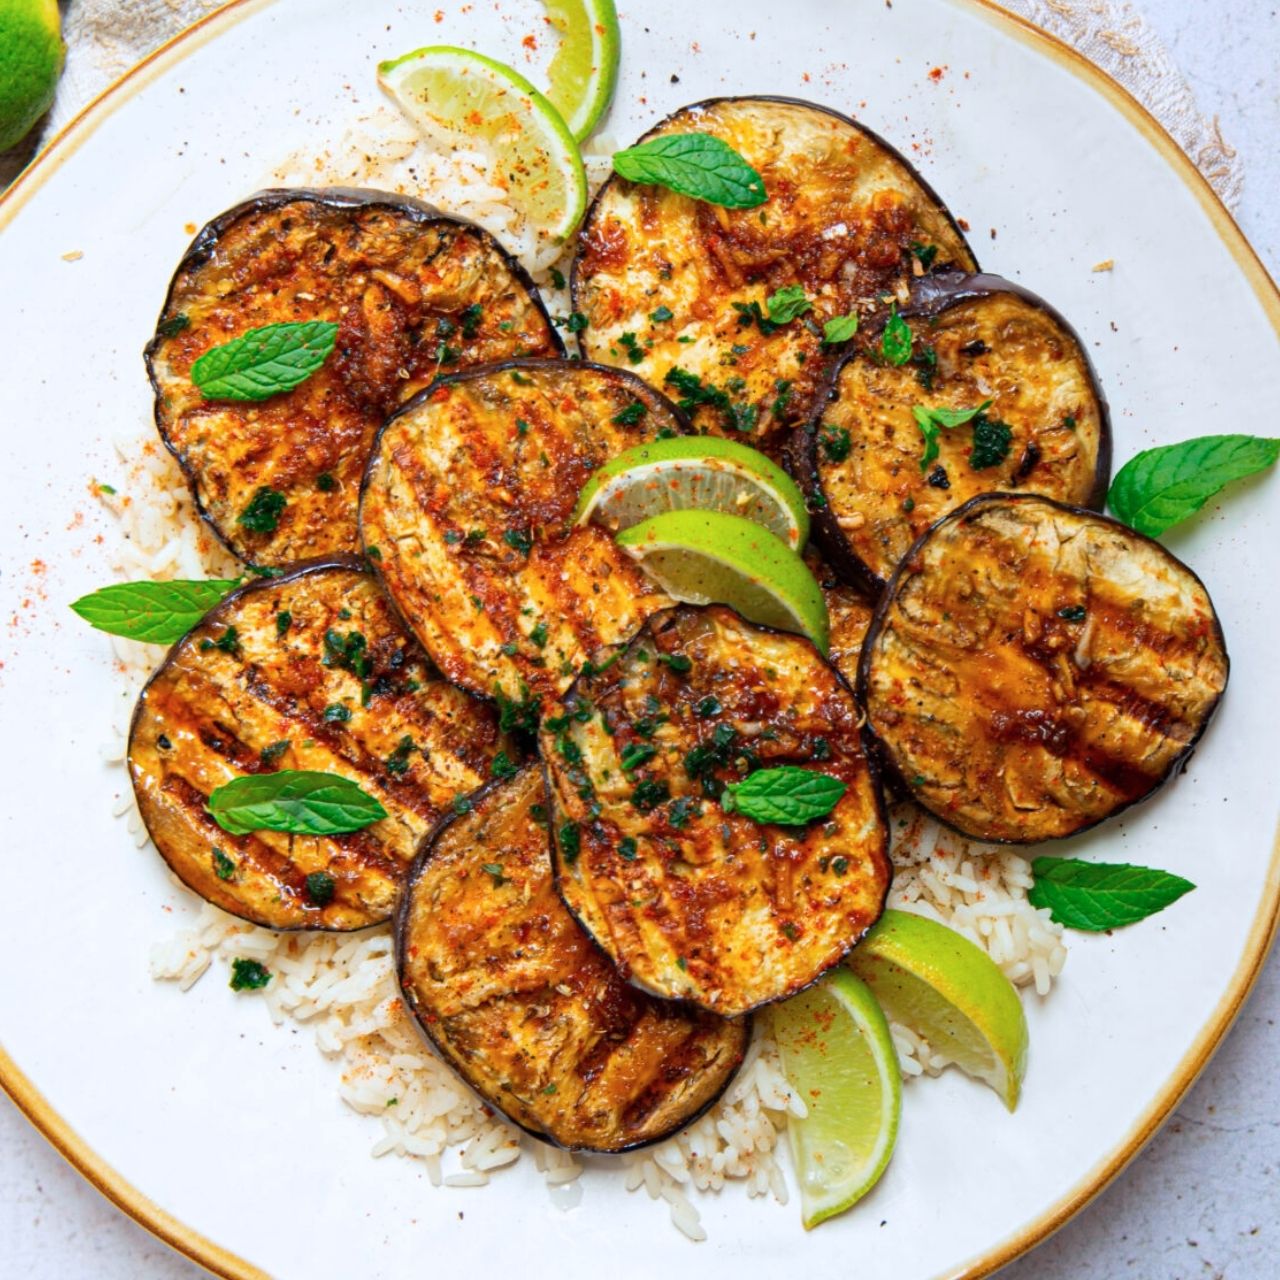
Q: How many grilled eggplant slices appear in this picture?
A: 8